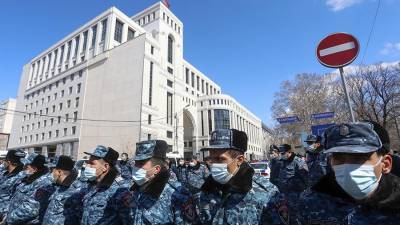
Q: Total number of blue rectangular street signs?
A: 3